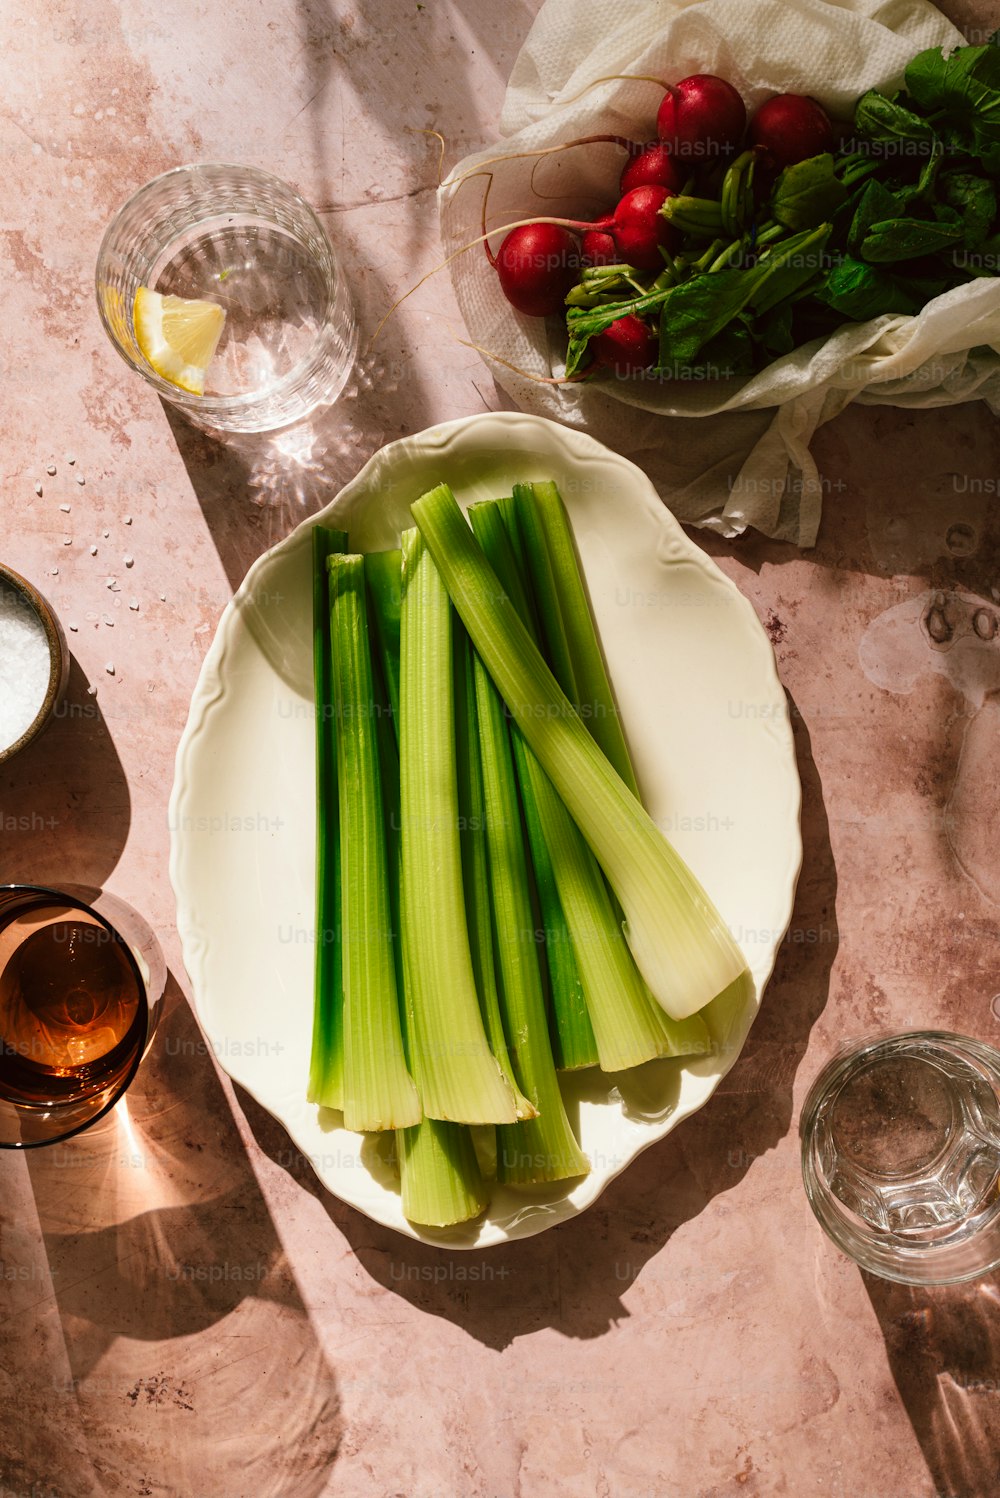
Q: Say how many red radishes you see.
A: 7